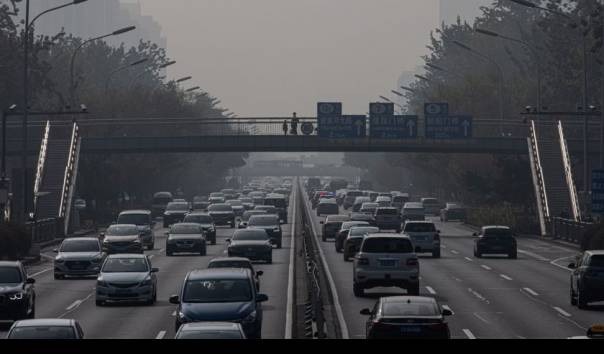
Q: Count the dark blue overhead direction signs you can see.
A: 3